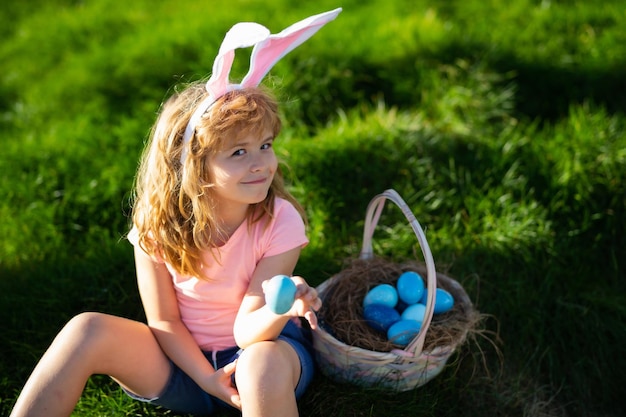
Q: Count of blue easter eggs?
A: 7